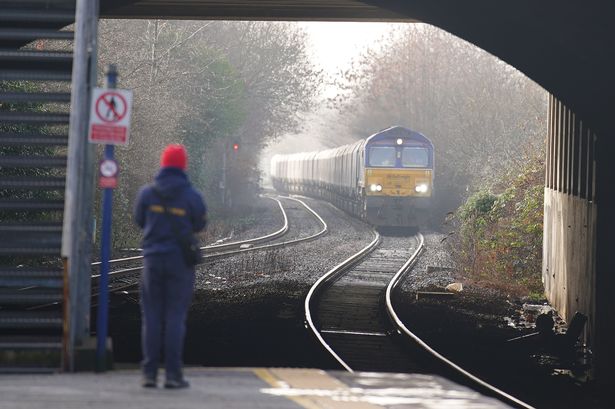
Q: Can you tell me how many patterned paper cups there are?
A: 0